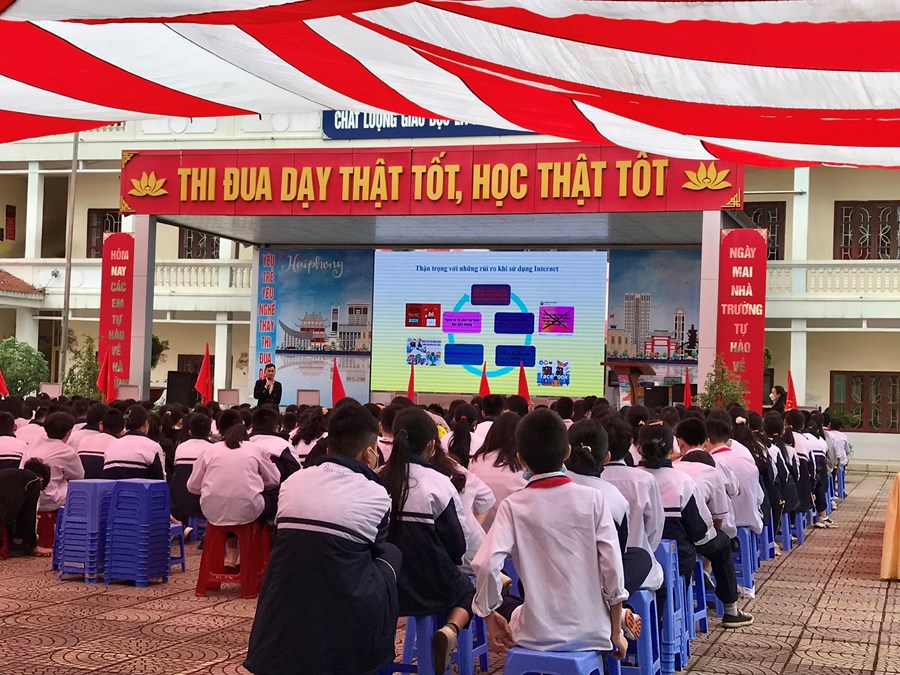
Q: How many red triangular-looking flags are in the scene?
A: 9